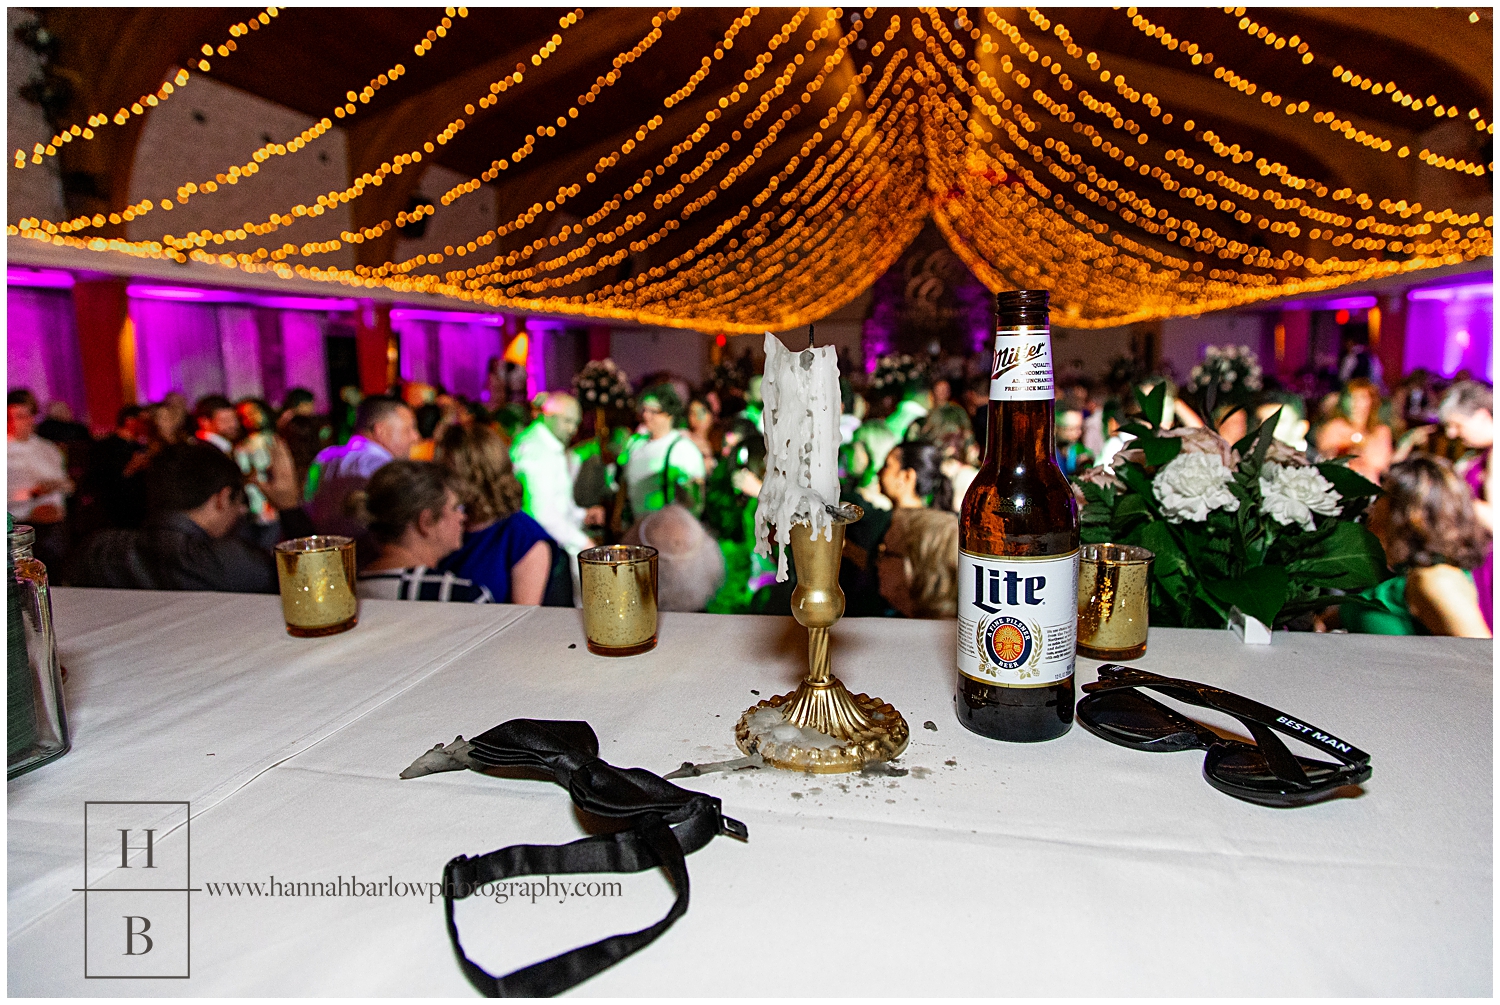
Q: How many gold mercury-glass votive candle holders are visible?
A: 3